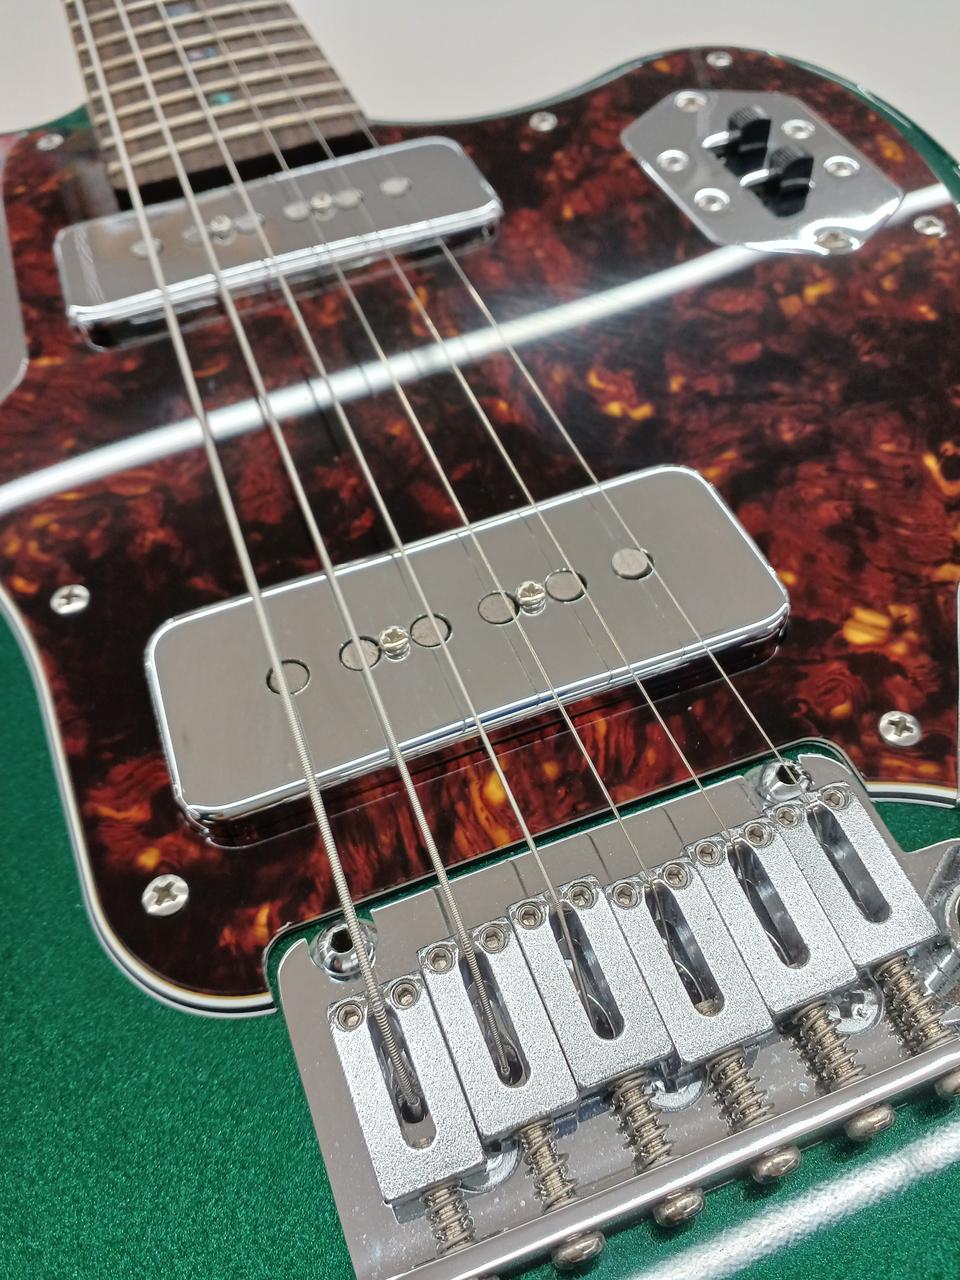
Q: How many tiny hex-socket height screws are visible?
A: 12